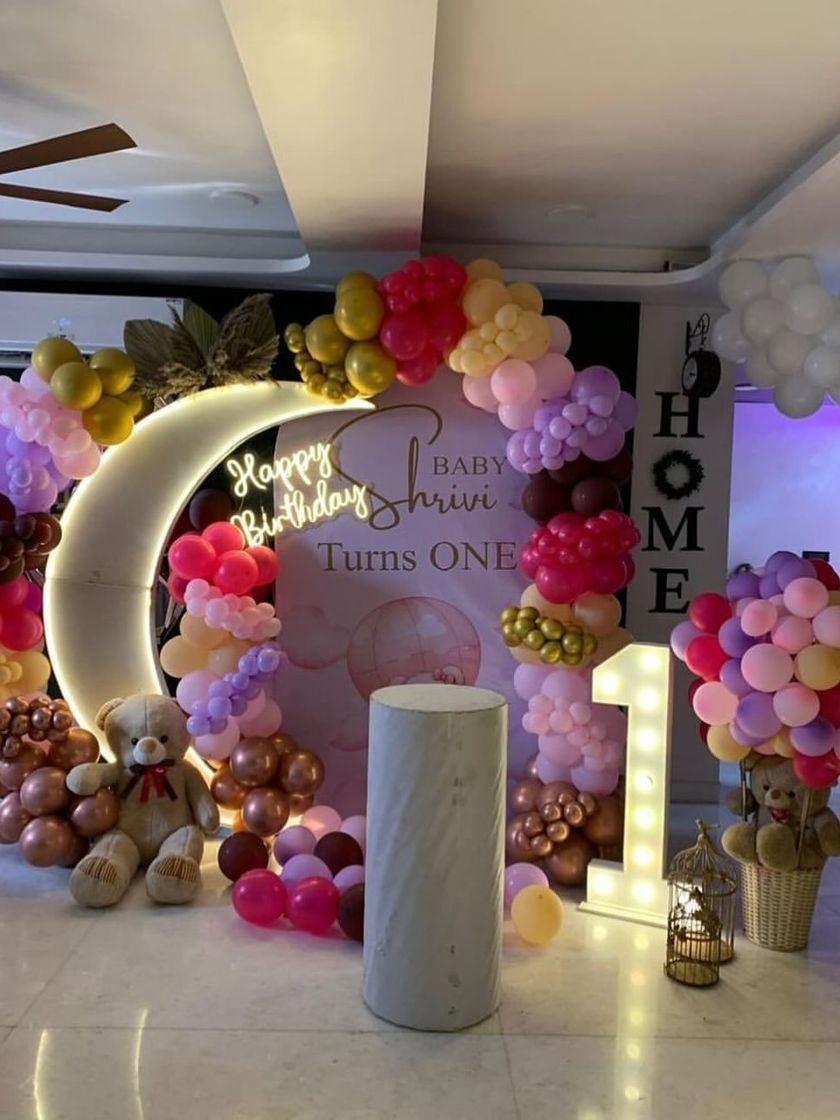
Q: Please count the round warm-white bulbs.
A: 9